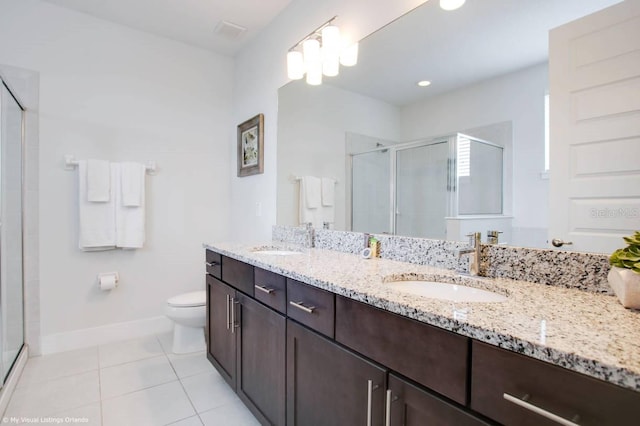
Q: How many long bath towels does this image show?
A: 2